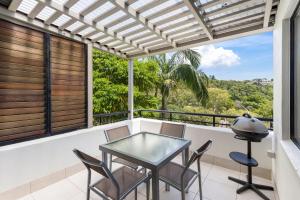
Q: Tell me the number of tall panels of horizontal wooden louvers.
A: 2